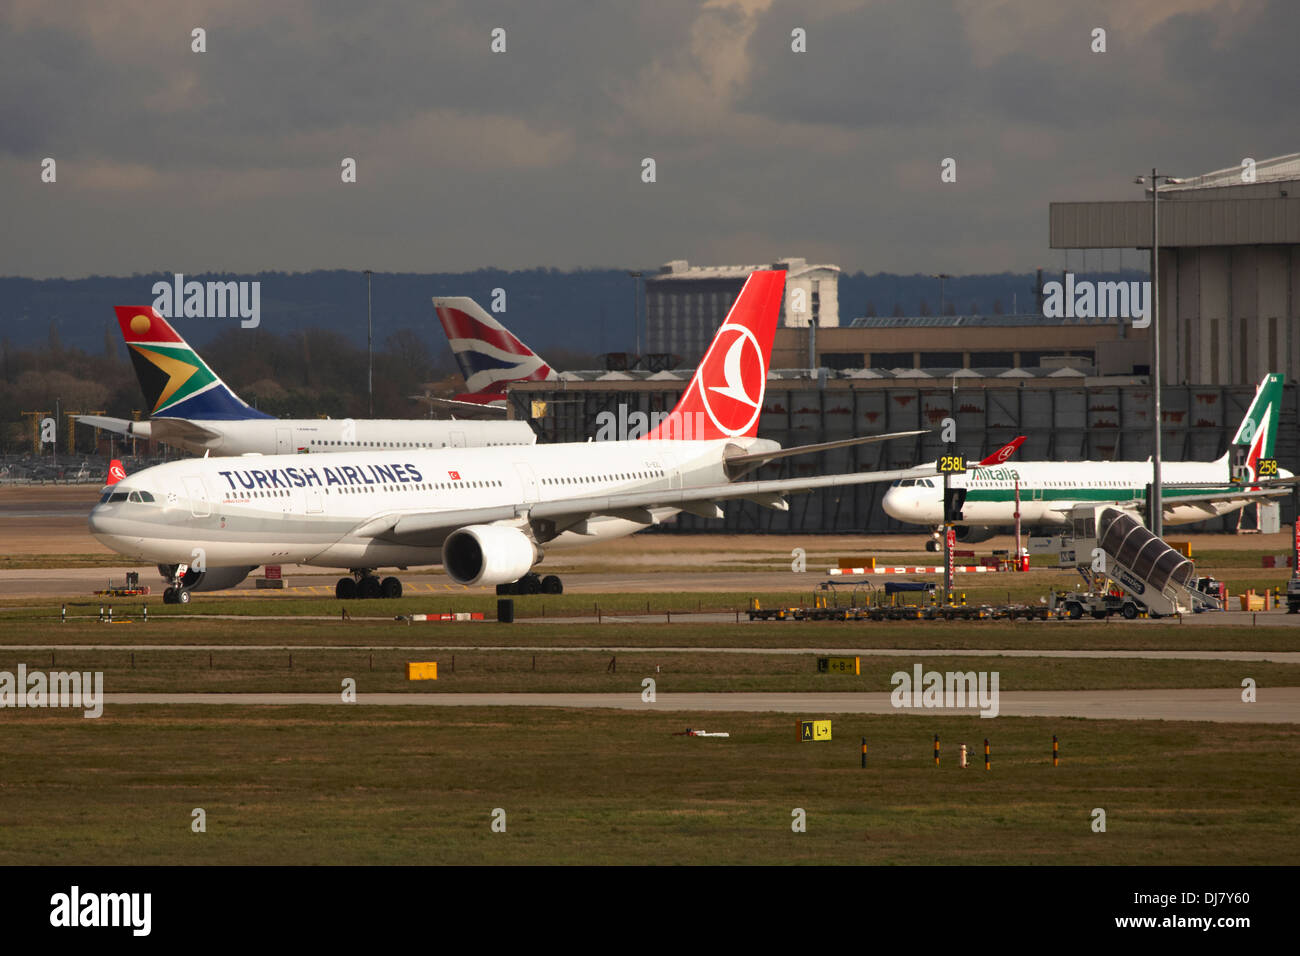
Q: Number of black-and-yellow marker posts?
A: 4